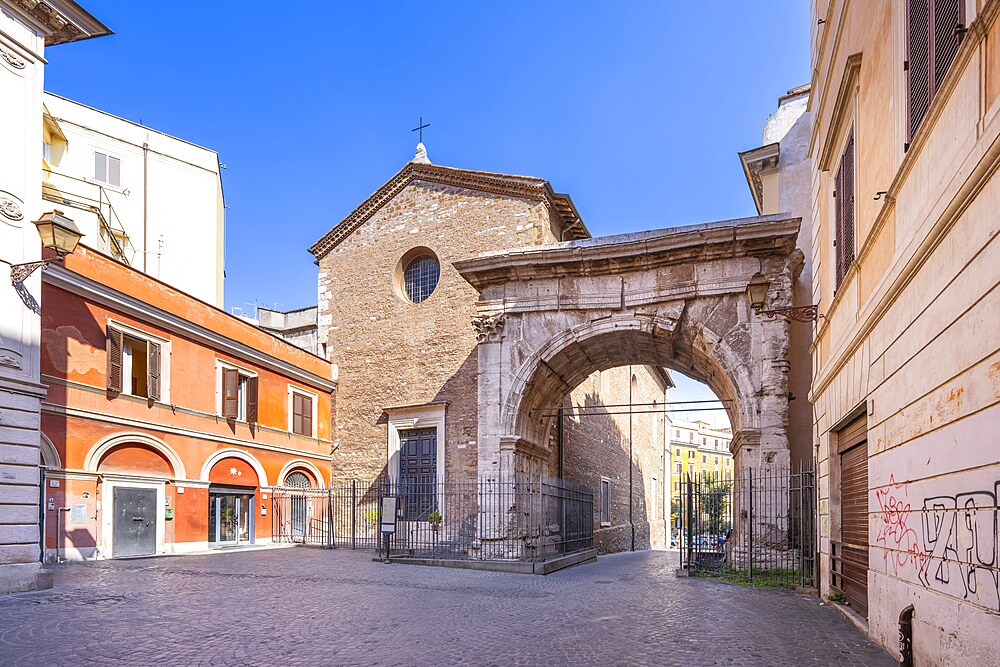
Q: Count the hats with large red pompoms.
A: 0